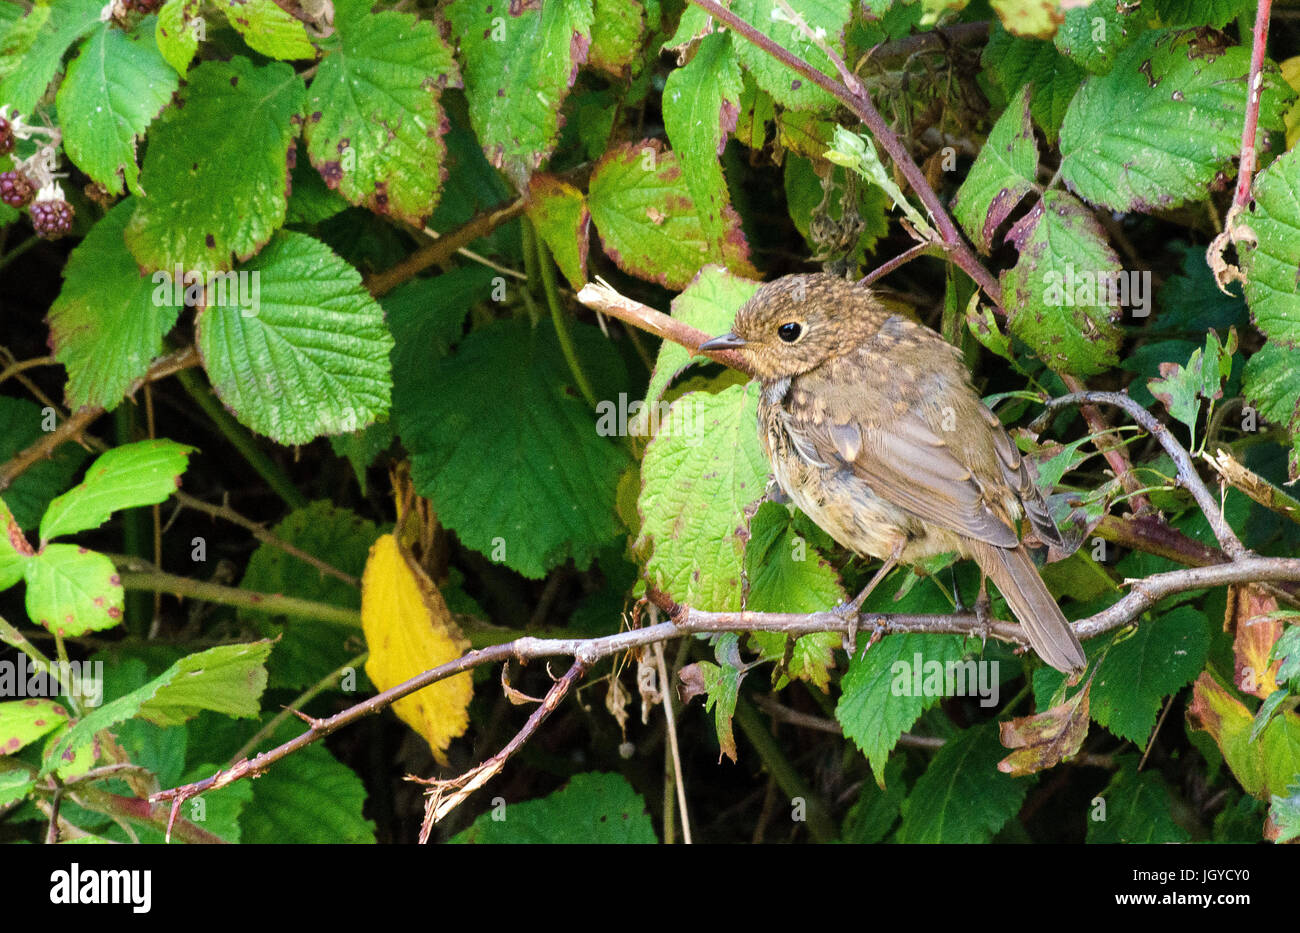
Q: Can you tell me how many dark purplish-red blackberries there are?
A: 3